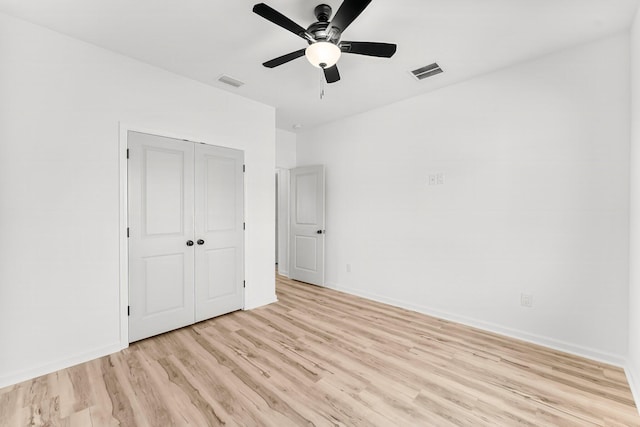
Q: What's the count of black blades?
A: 5